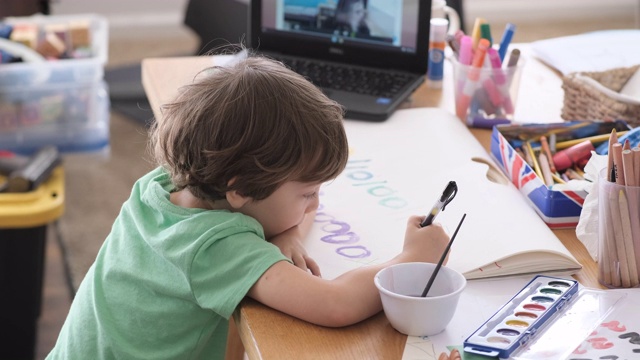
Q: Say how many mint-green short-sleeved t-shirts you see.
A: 1